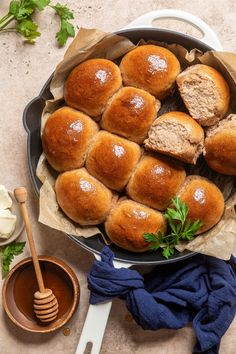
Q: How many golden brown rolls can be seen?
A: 12